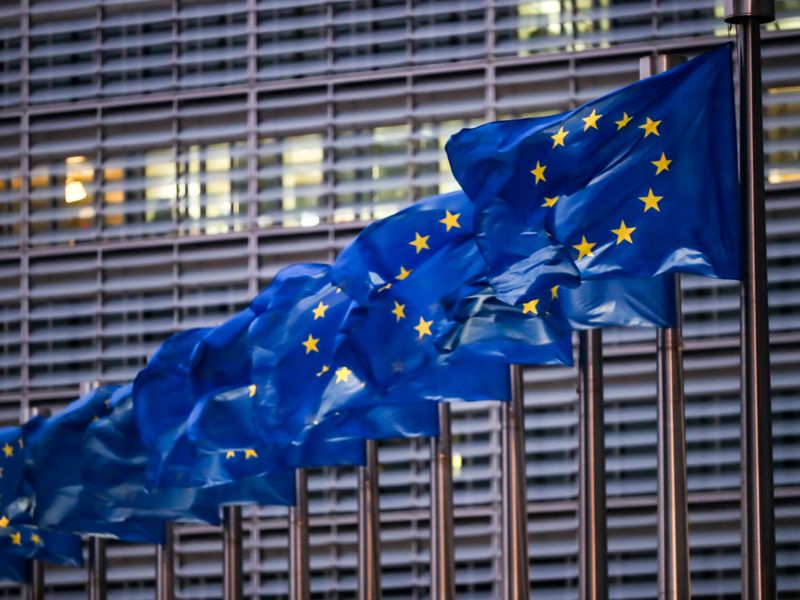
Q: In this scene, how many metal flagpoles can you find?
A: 11